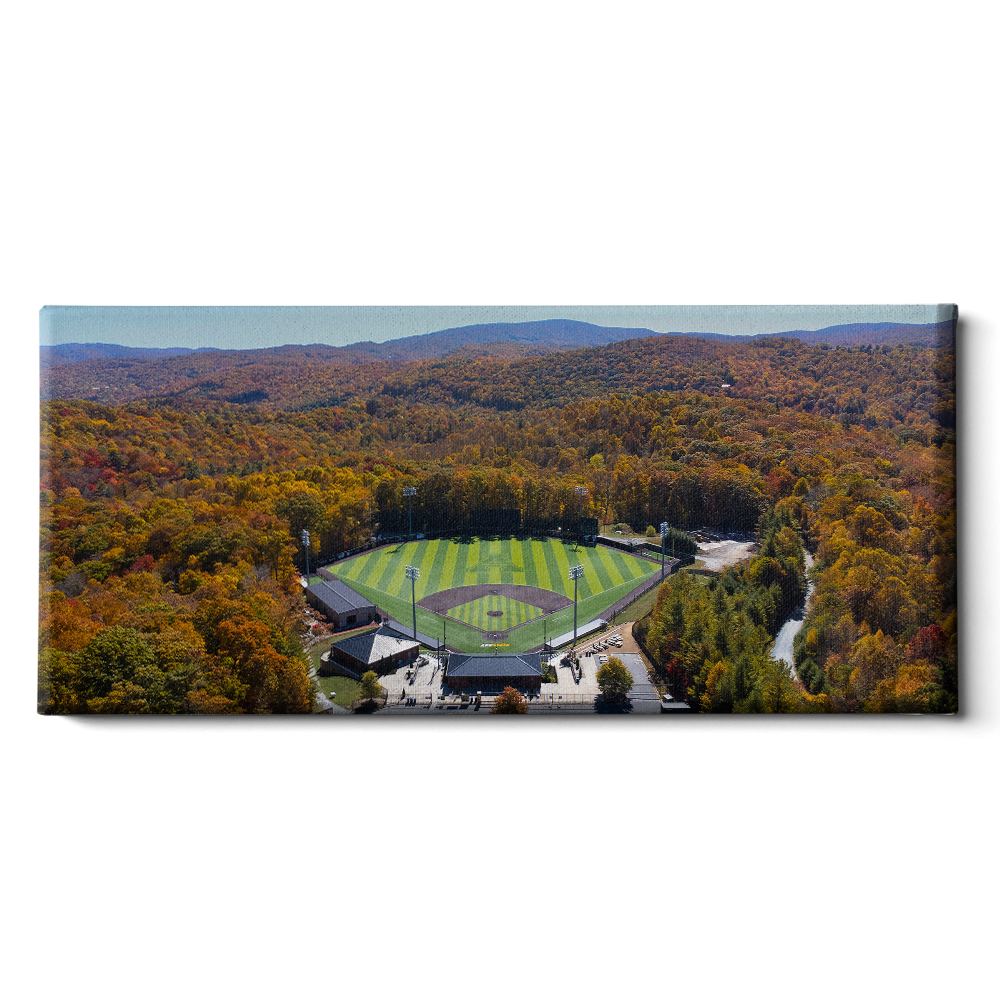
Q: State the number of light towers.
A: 6